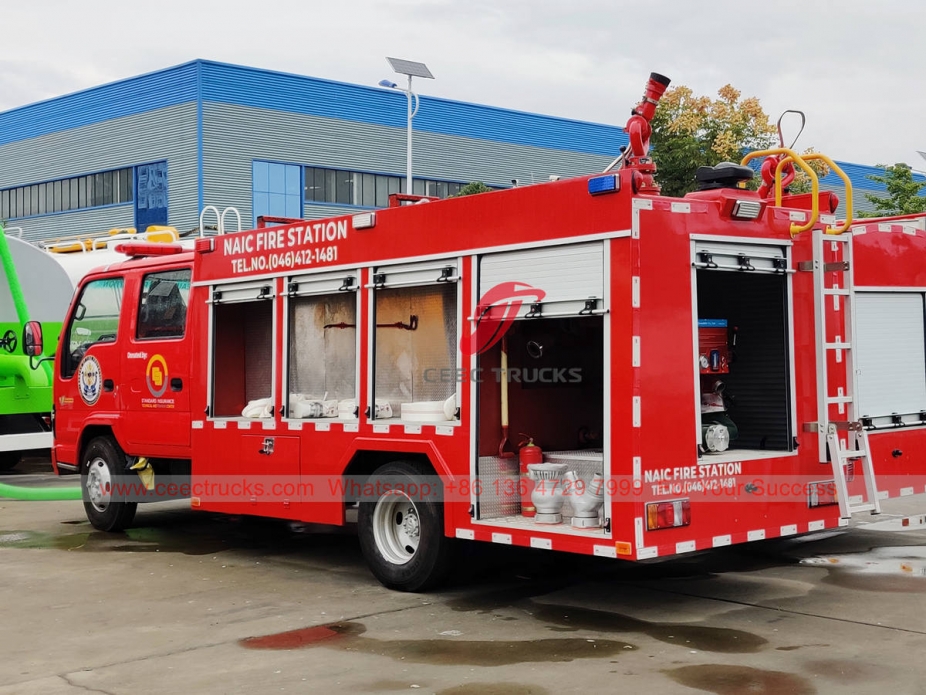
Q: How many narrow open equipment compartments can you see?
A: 3